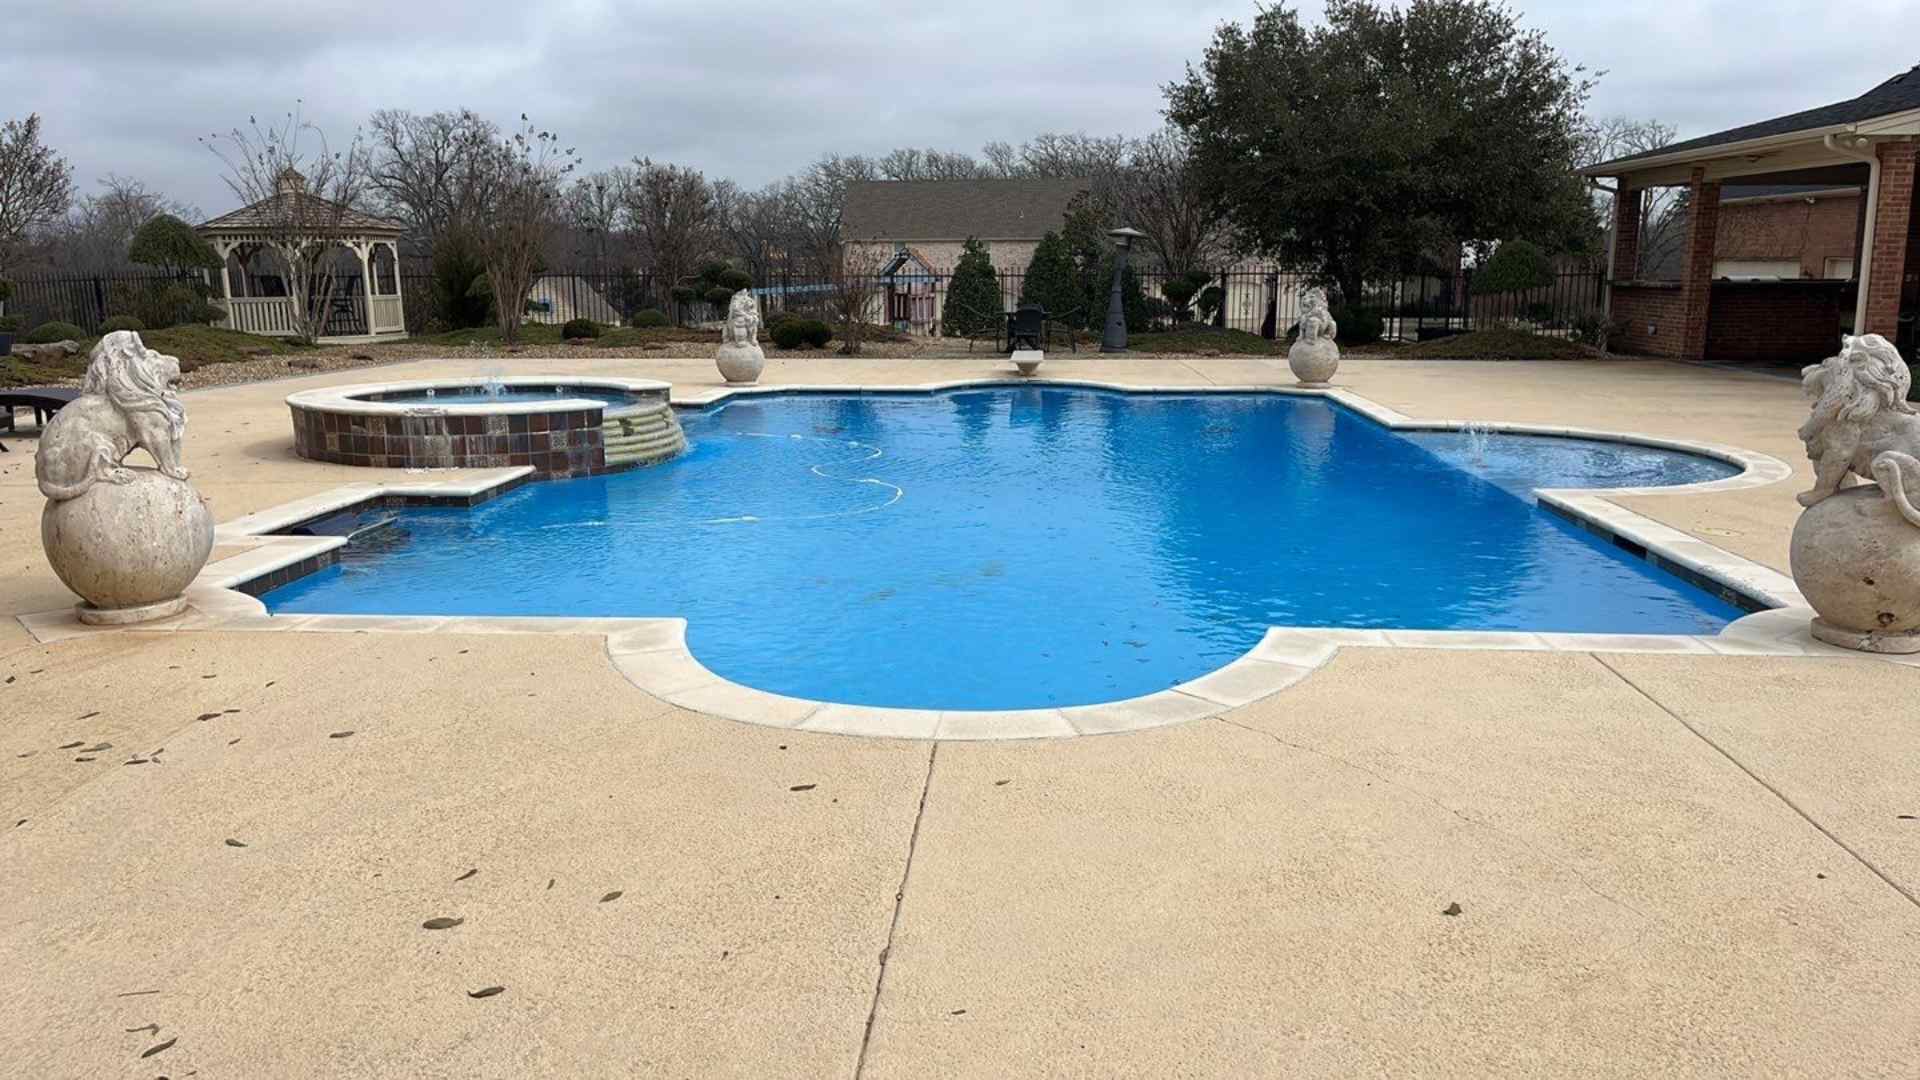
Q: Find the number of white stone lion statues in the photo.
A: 4